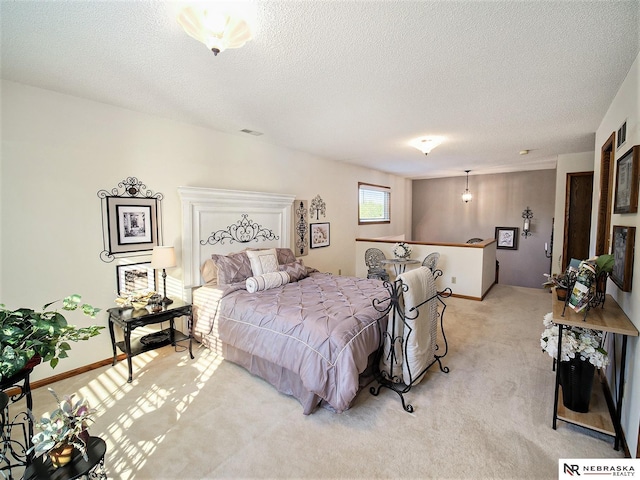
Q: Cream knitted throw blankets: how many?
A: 1